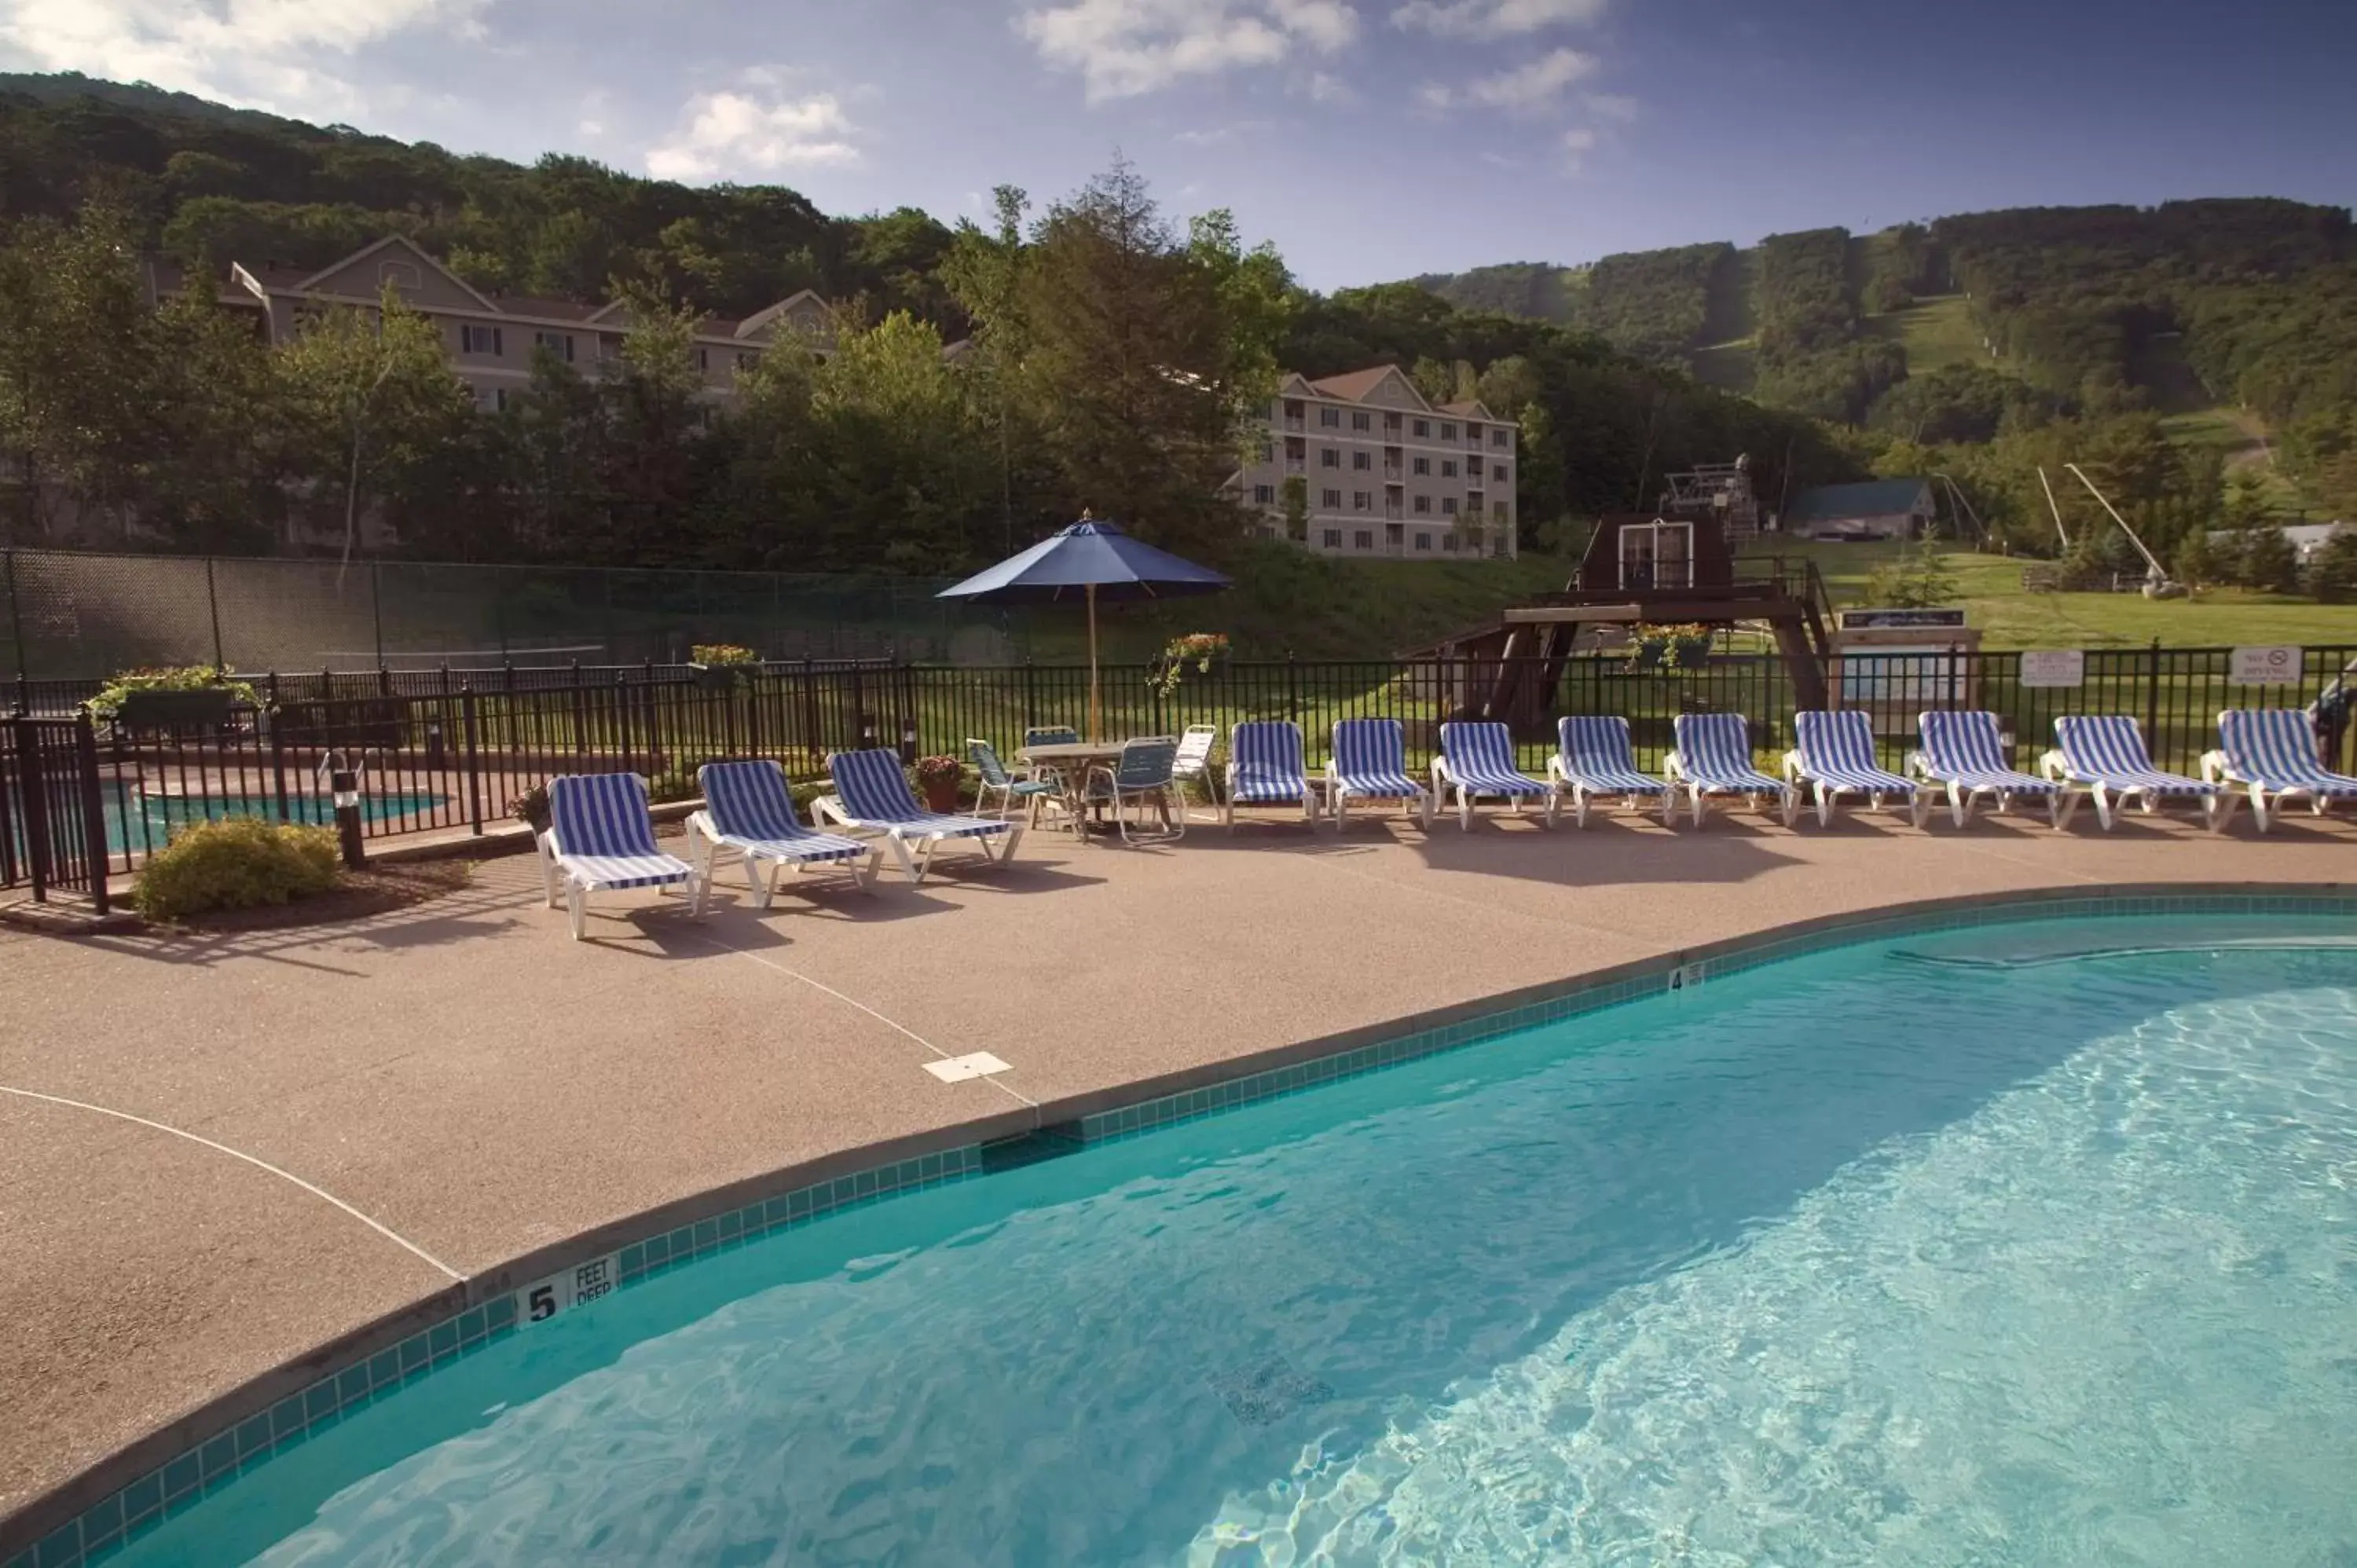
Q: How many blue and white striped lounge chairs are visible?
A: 12